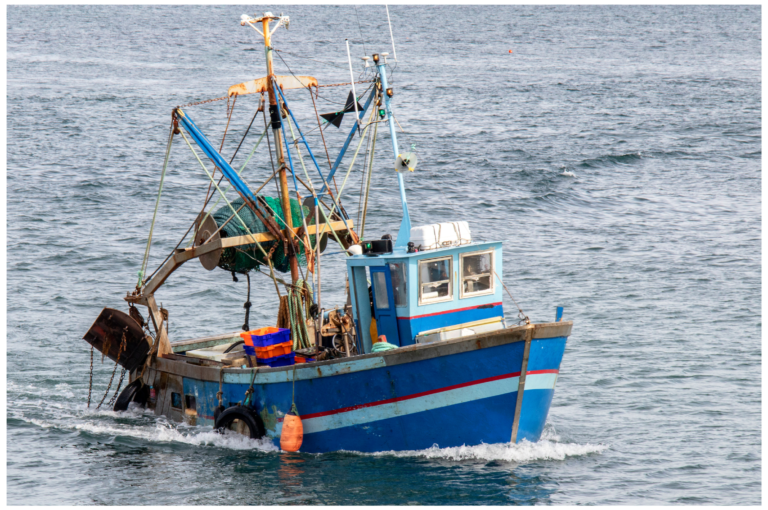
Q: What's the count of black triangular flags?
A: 2